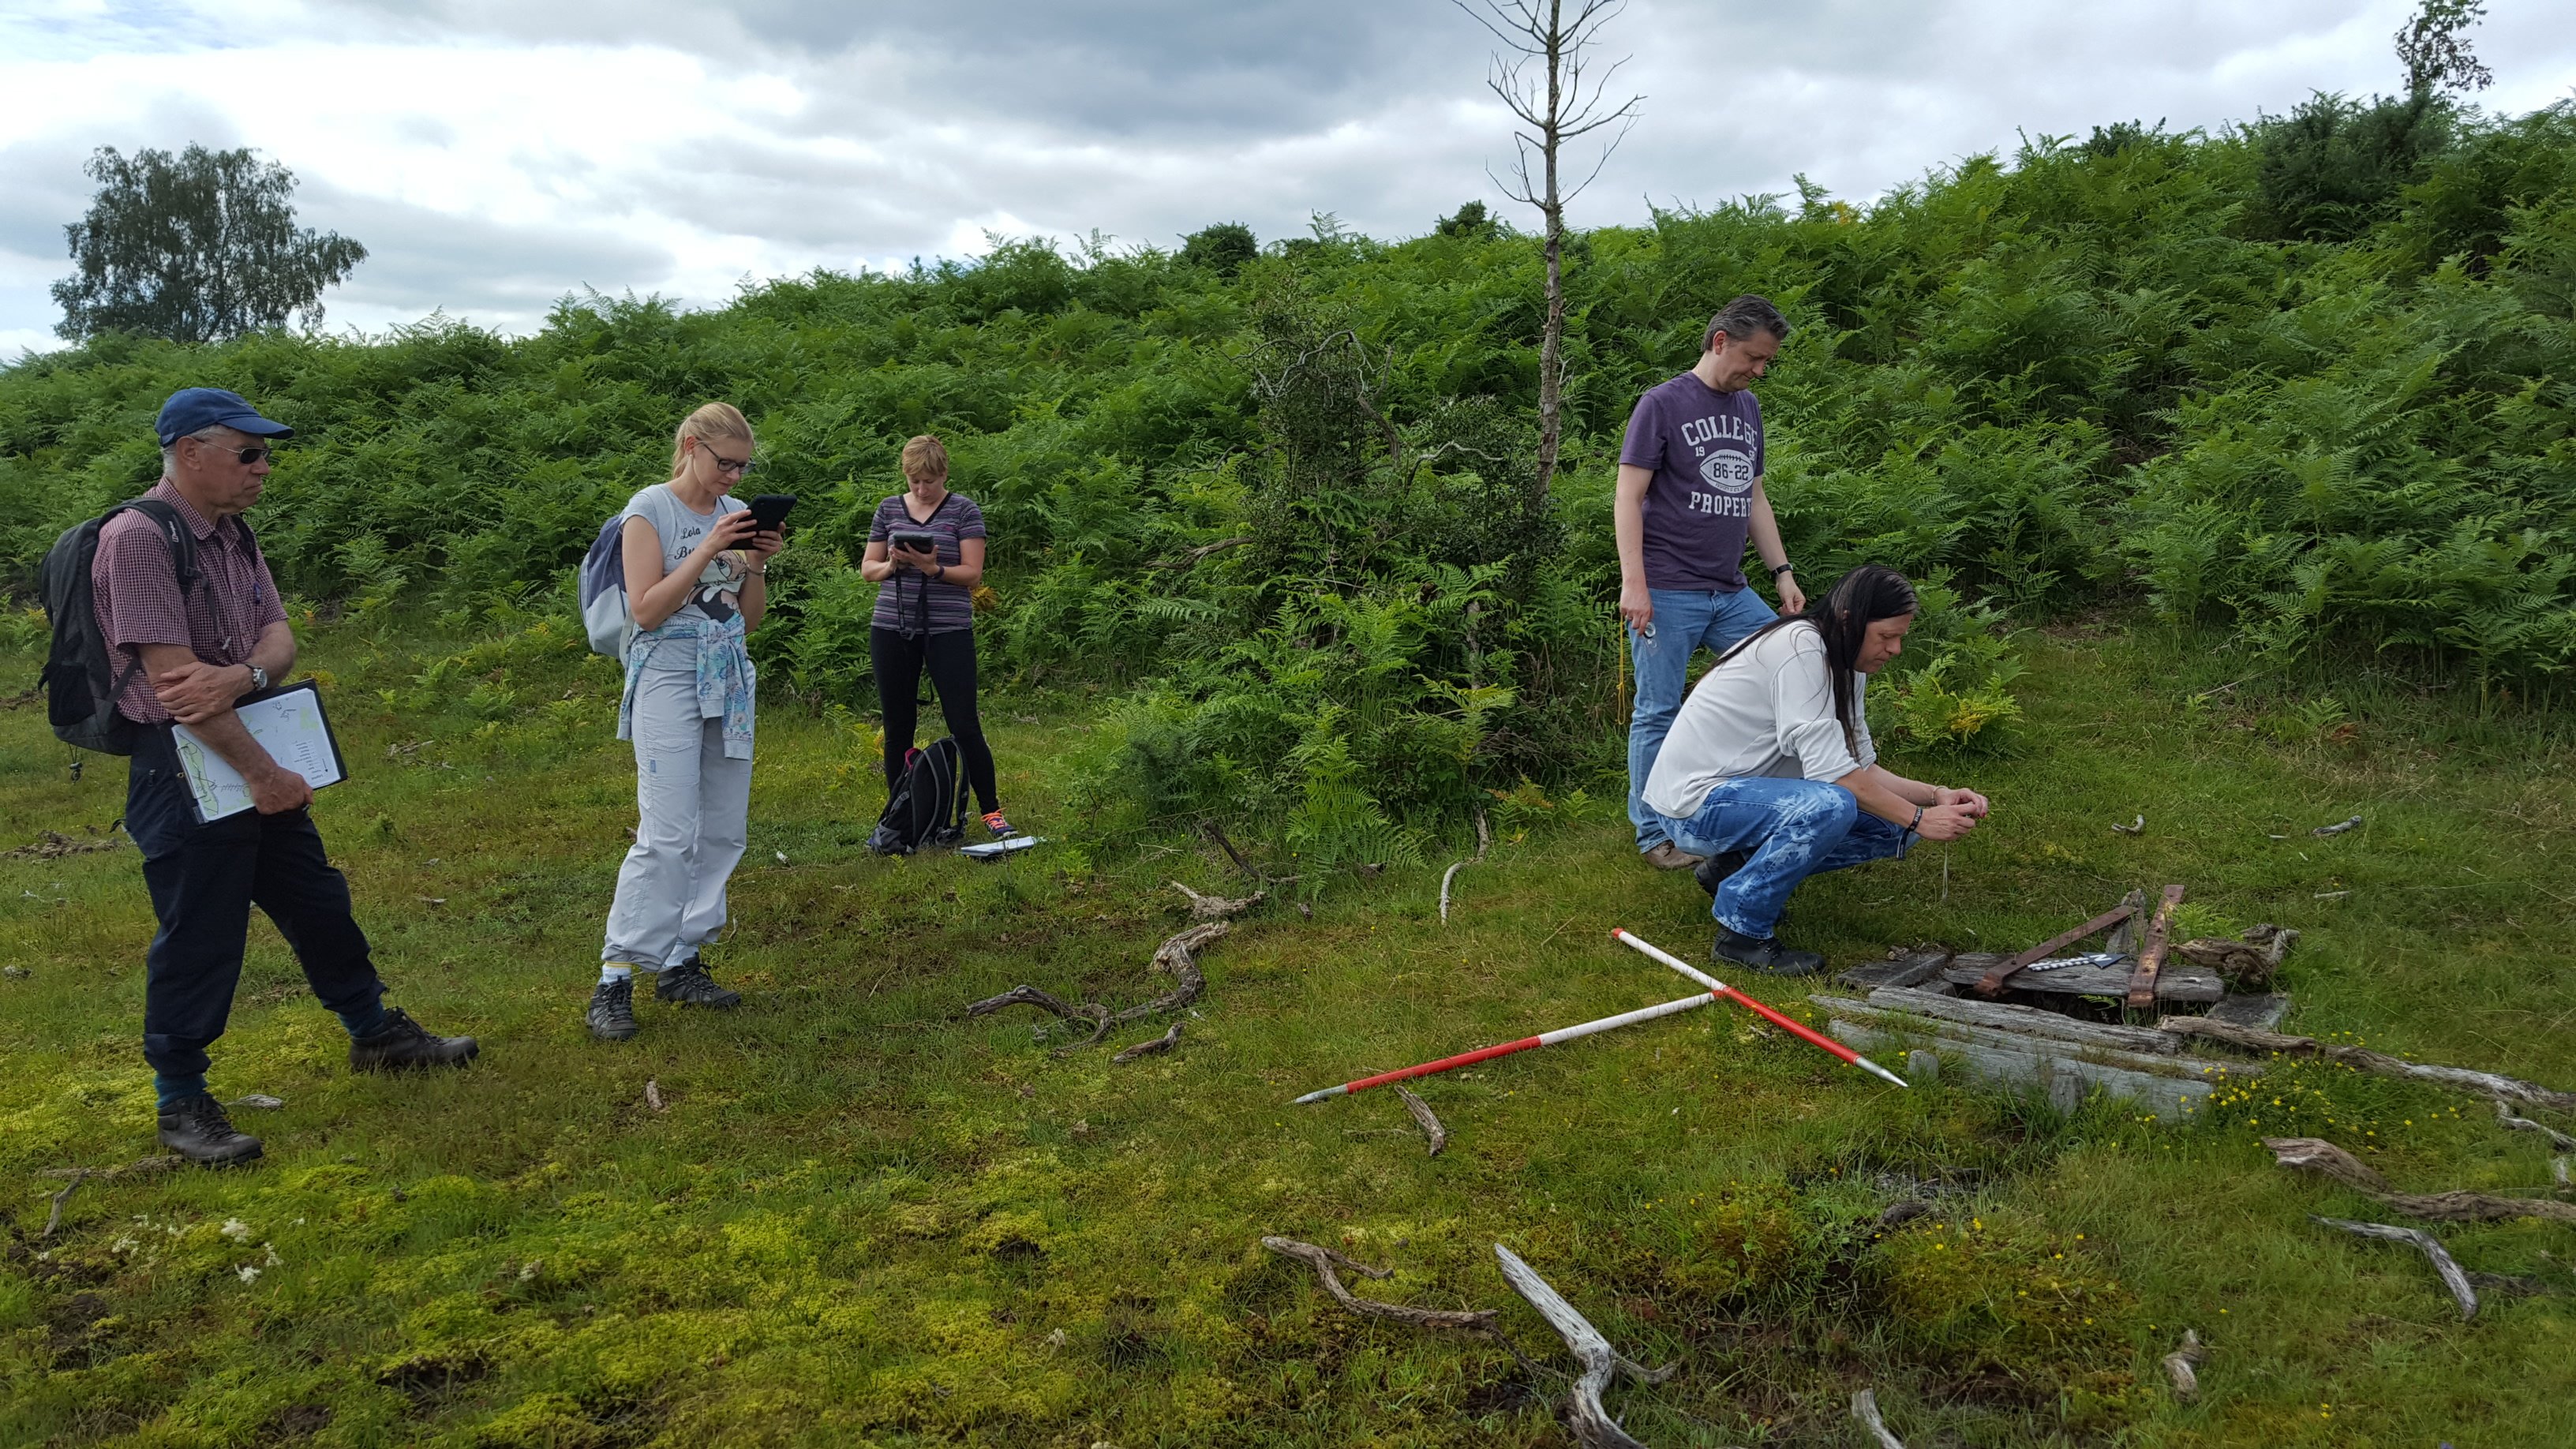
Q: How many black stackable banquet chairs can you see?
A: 0